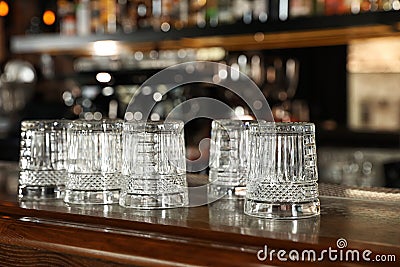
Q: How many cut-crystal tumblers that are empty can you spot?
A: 5